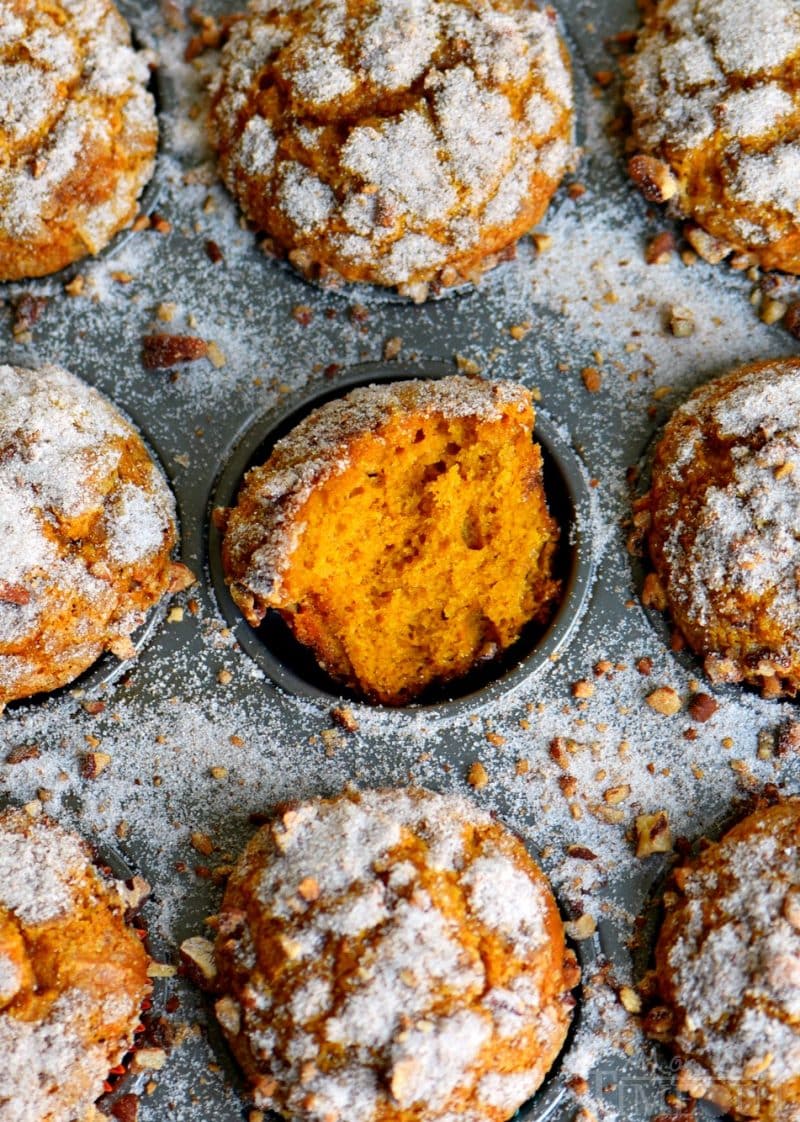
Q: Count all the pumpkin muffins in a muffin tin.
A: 9